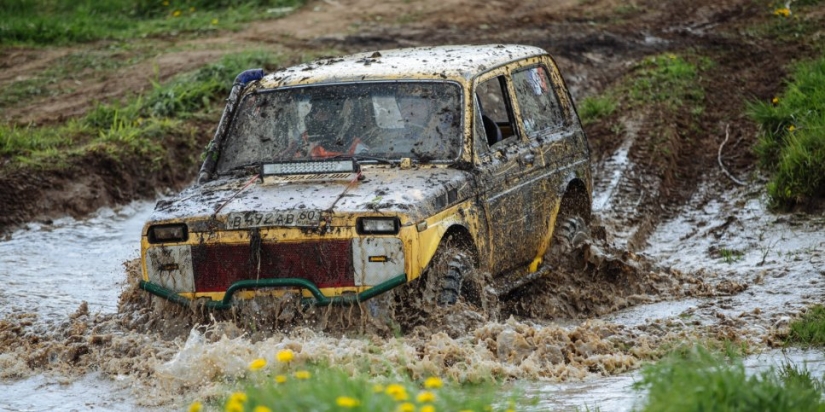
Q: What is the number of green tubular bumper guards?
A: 1